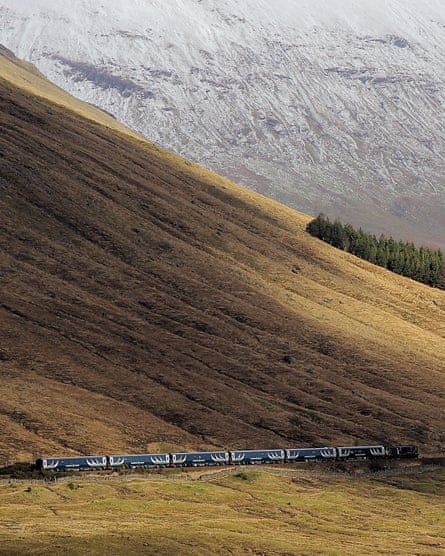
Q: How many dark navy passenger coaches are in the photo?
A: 6